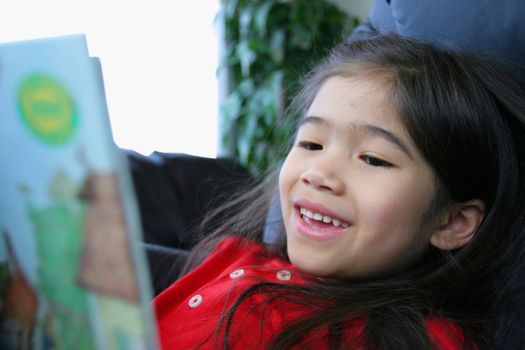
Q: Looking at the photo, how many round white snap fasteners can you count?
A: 3